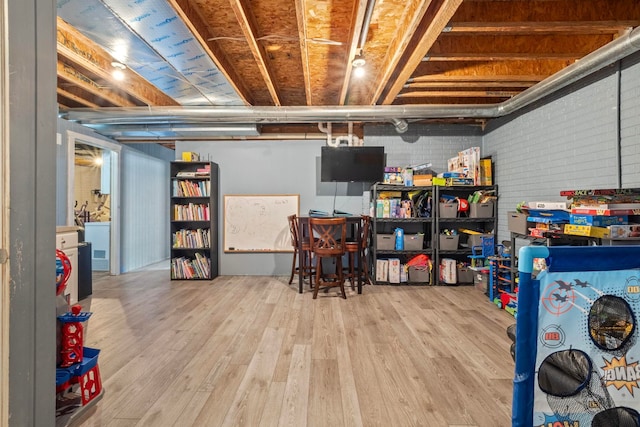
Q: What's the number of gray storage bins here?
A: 9